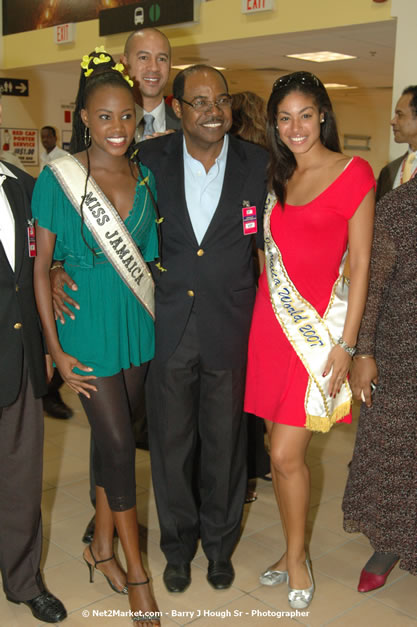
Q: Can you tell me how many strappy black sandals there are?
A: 2